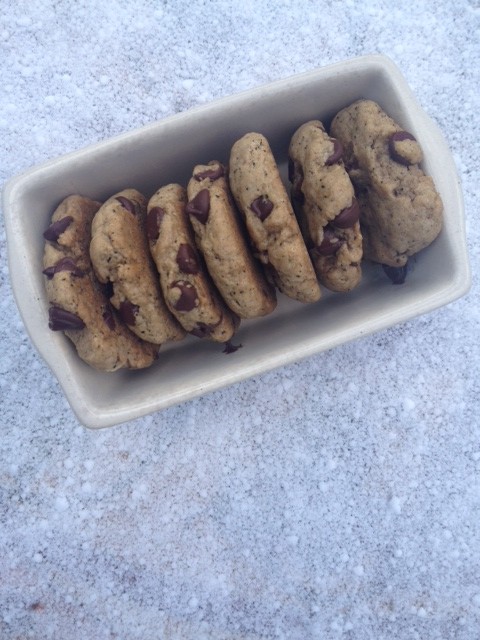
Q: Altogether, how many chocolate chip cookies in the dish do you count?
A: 7